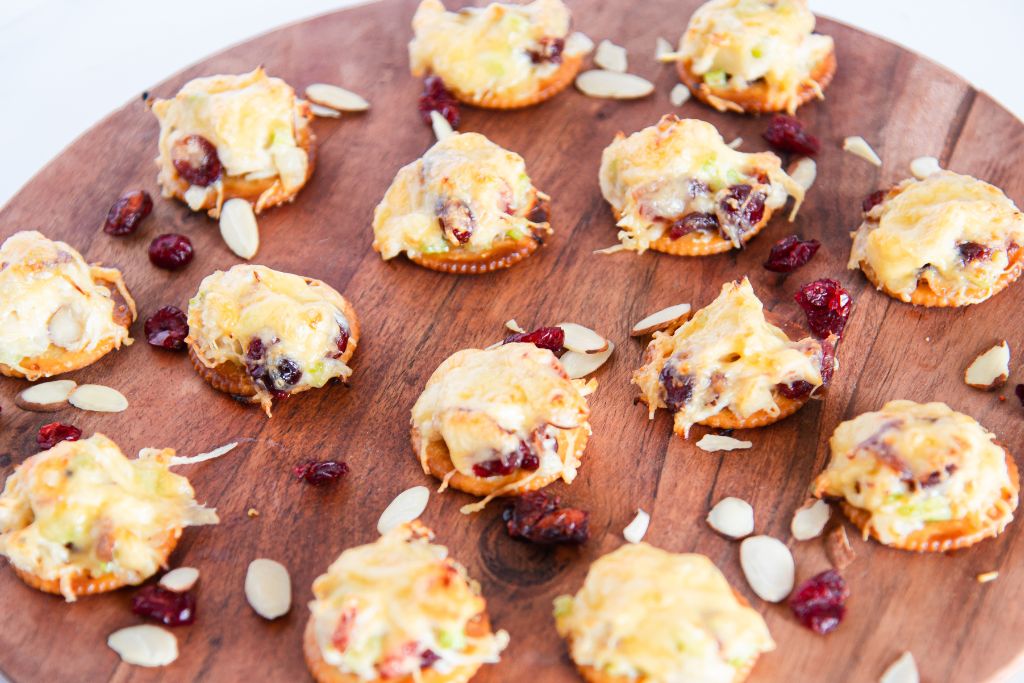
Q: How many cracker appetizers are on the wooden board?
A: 14